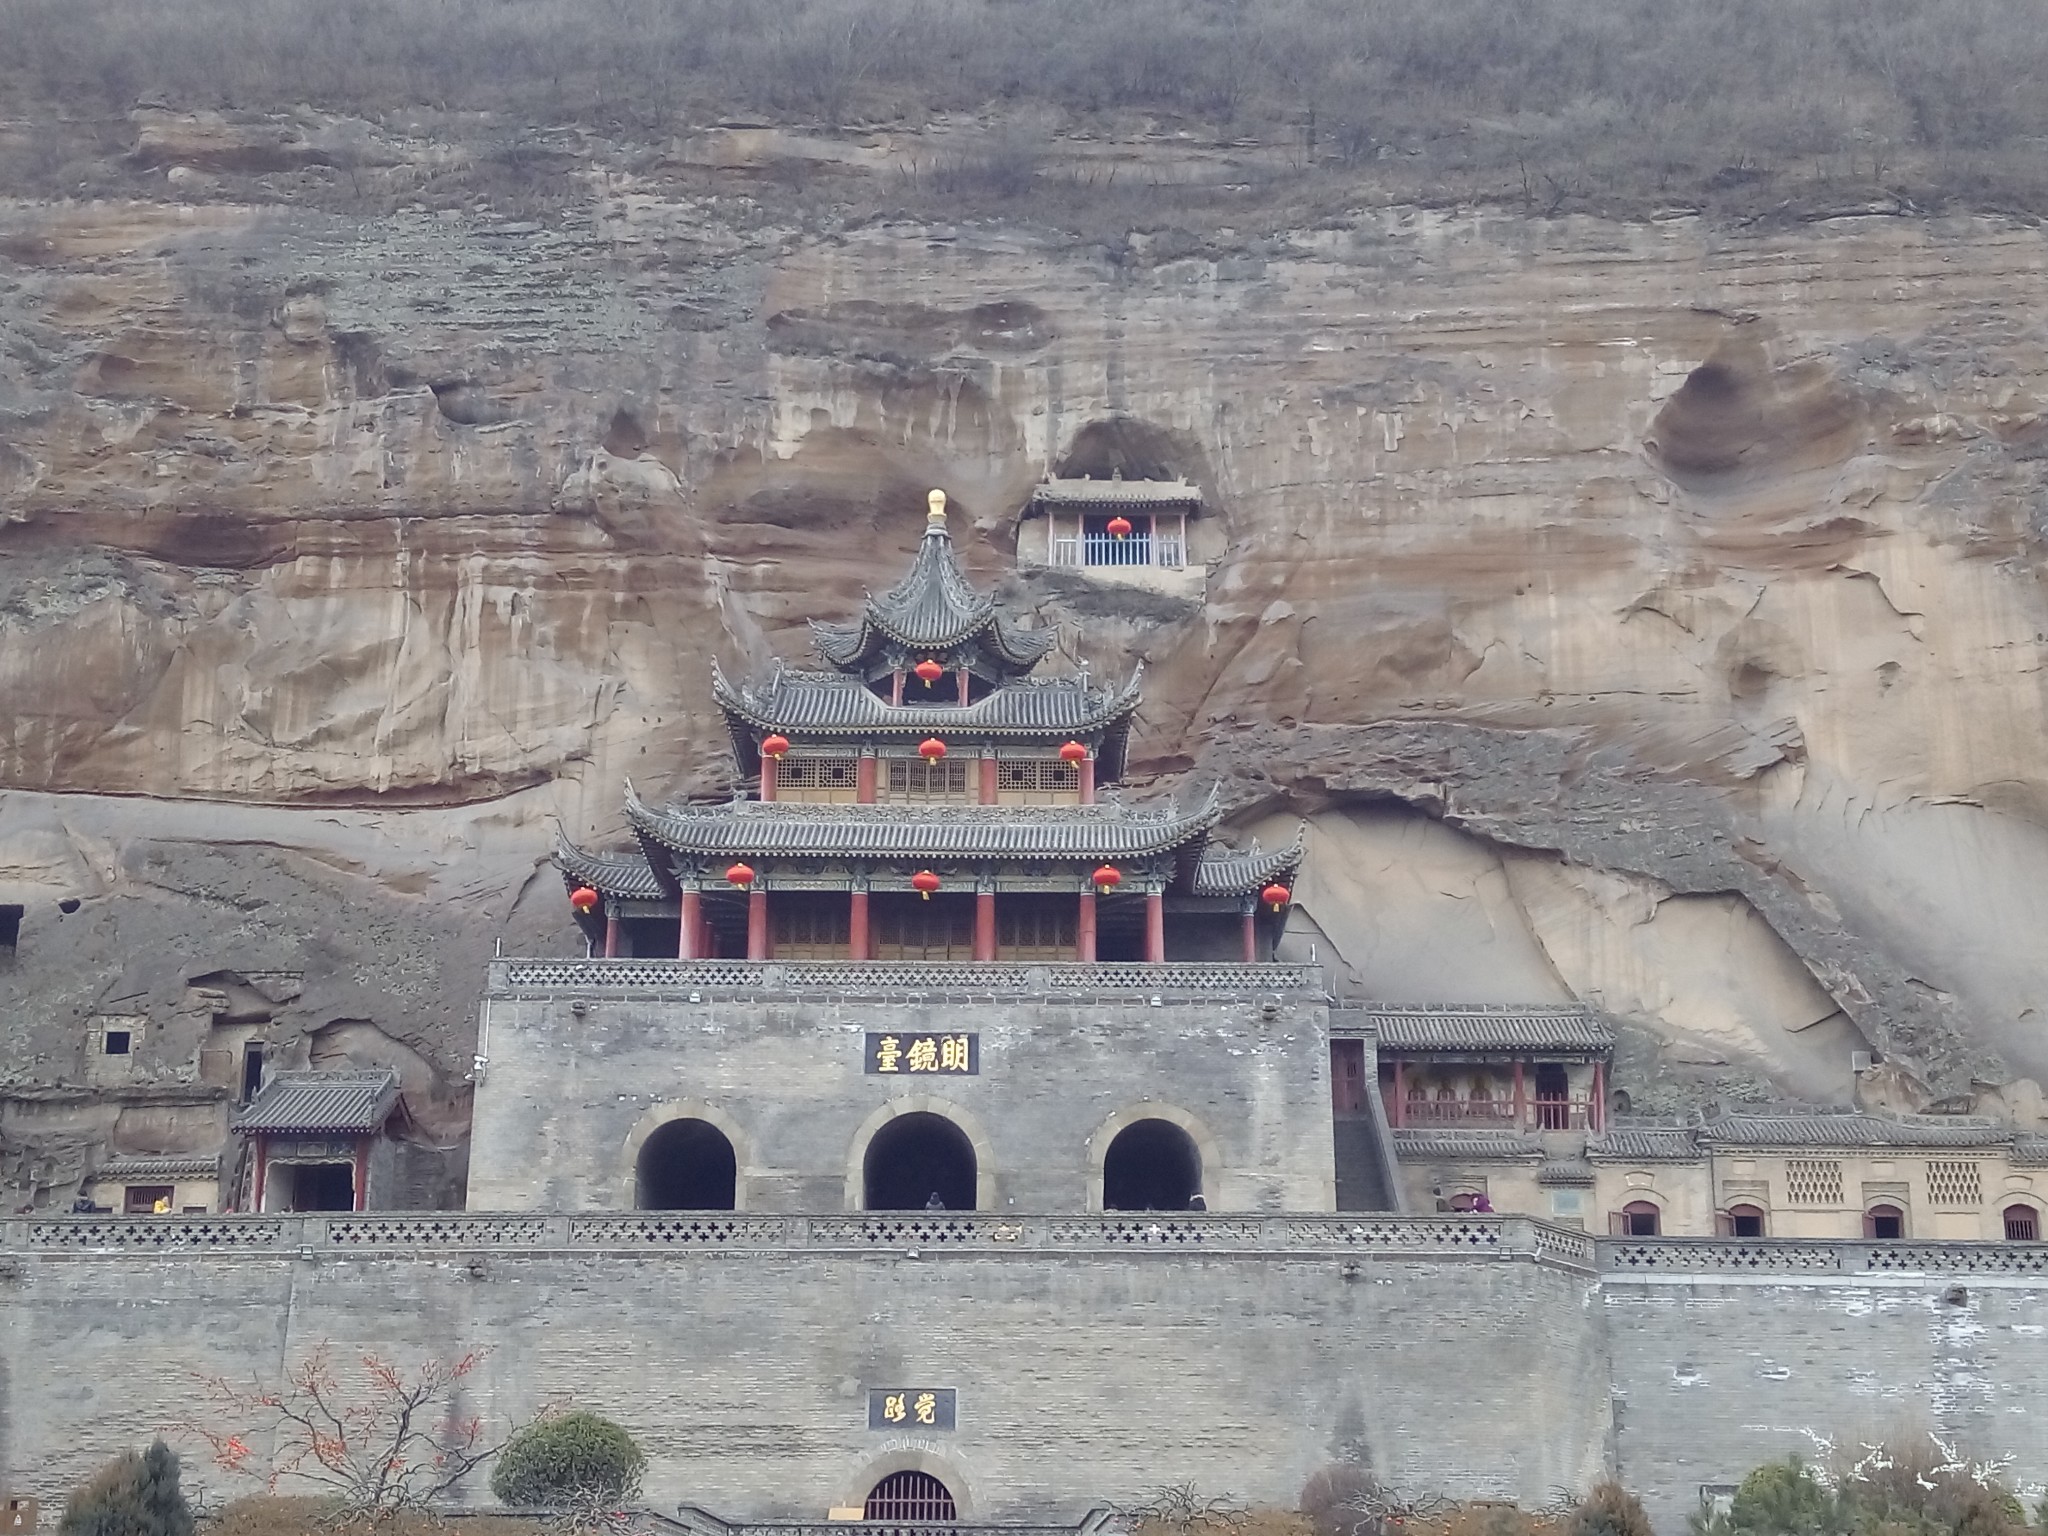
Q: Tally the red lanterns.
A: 10